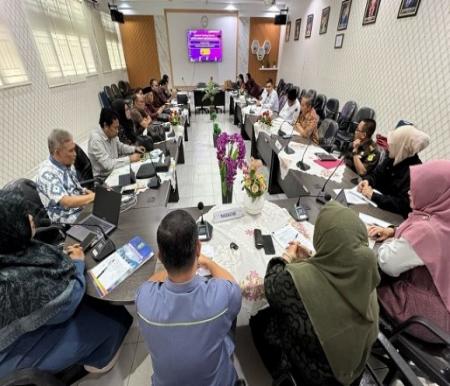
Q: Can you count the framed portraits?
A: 7